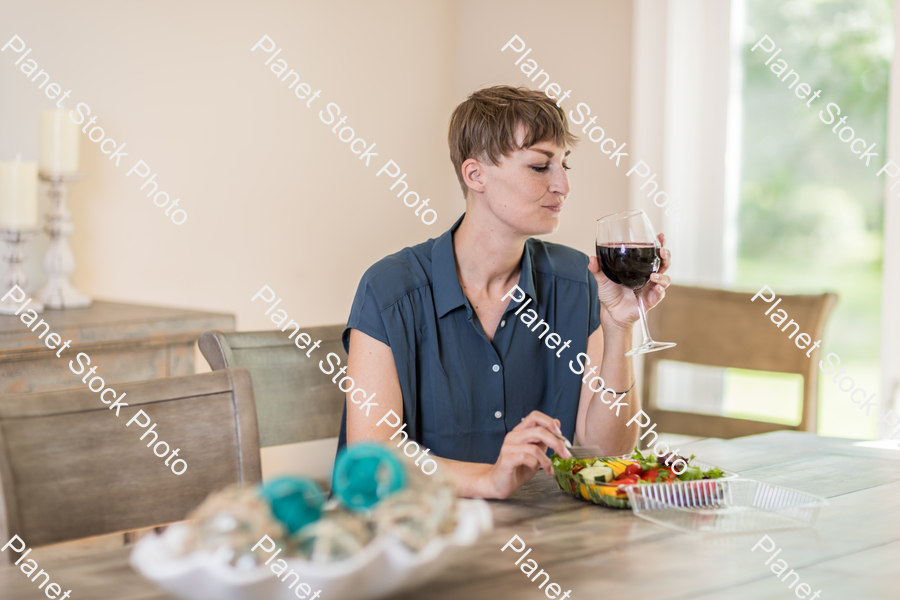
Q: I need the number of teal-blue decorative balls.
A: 2